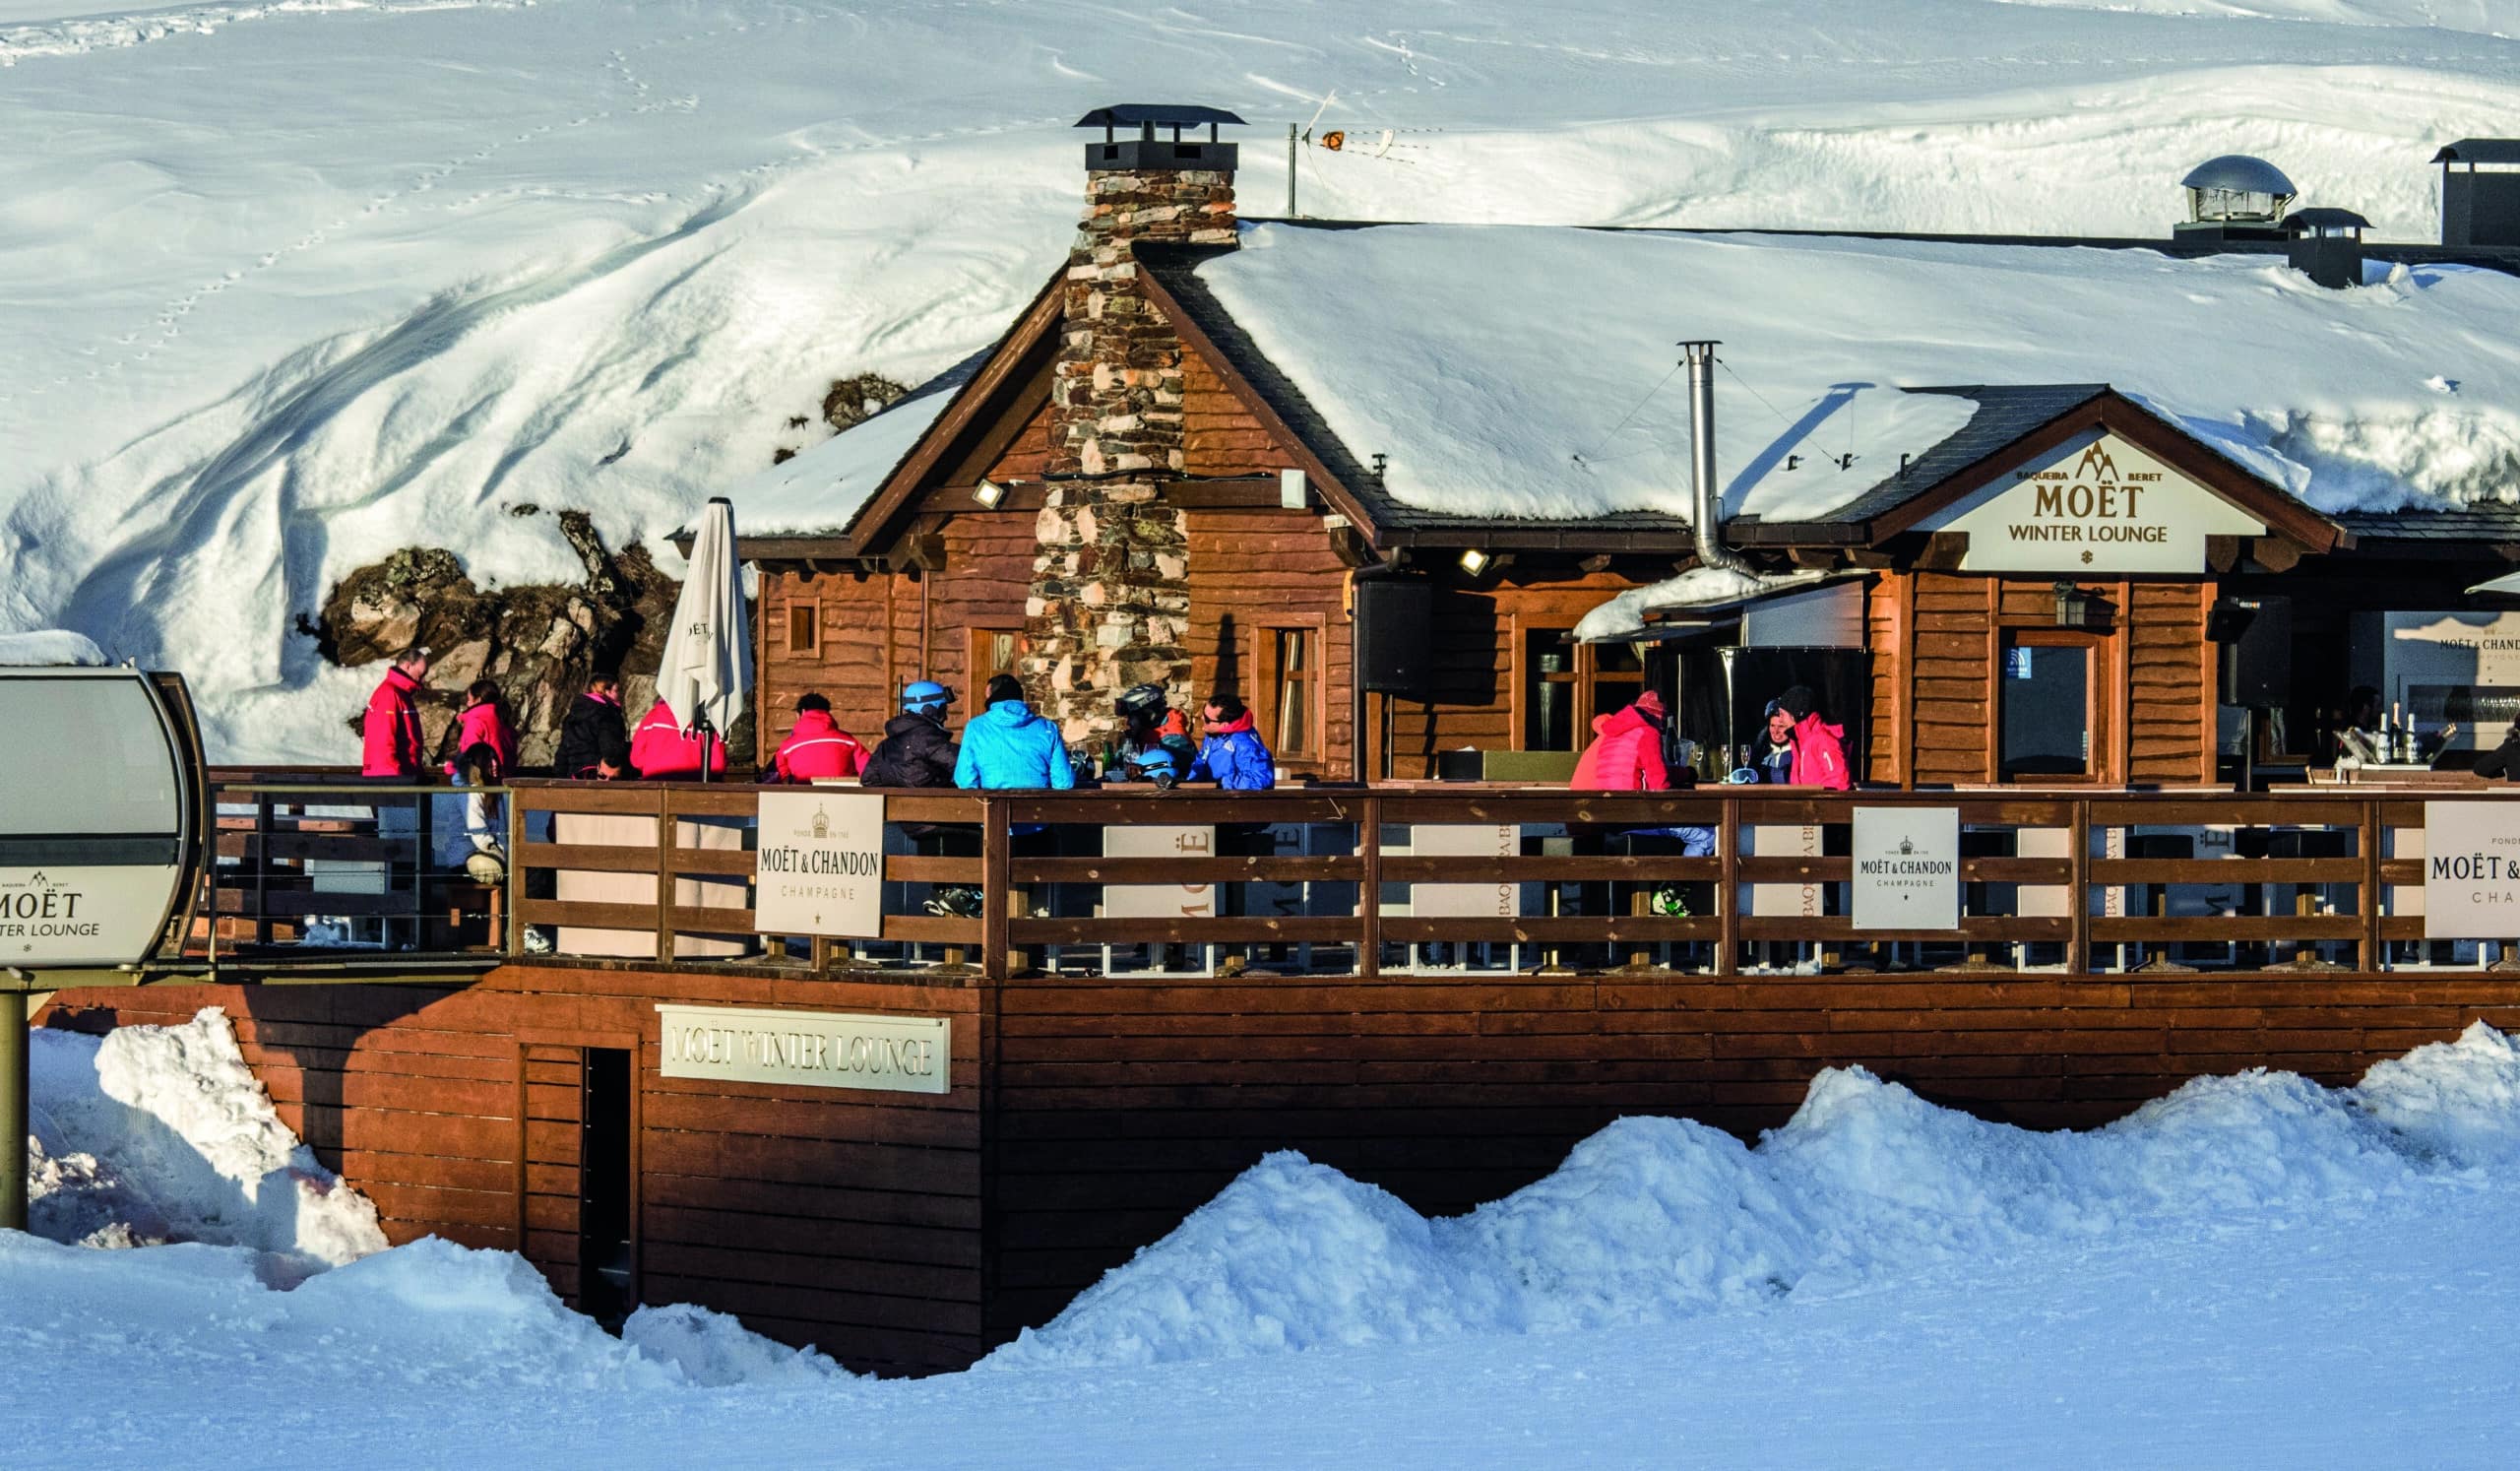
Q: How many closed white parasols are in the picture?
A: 1